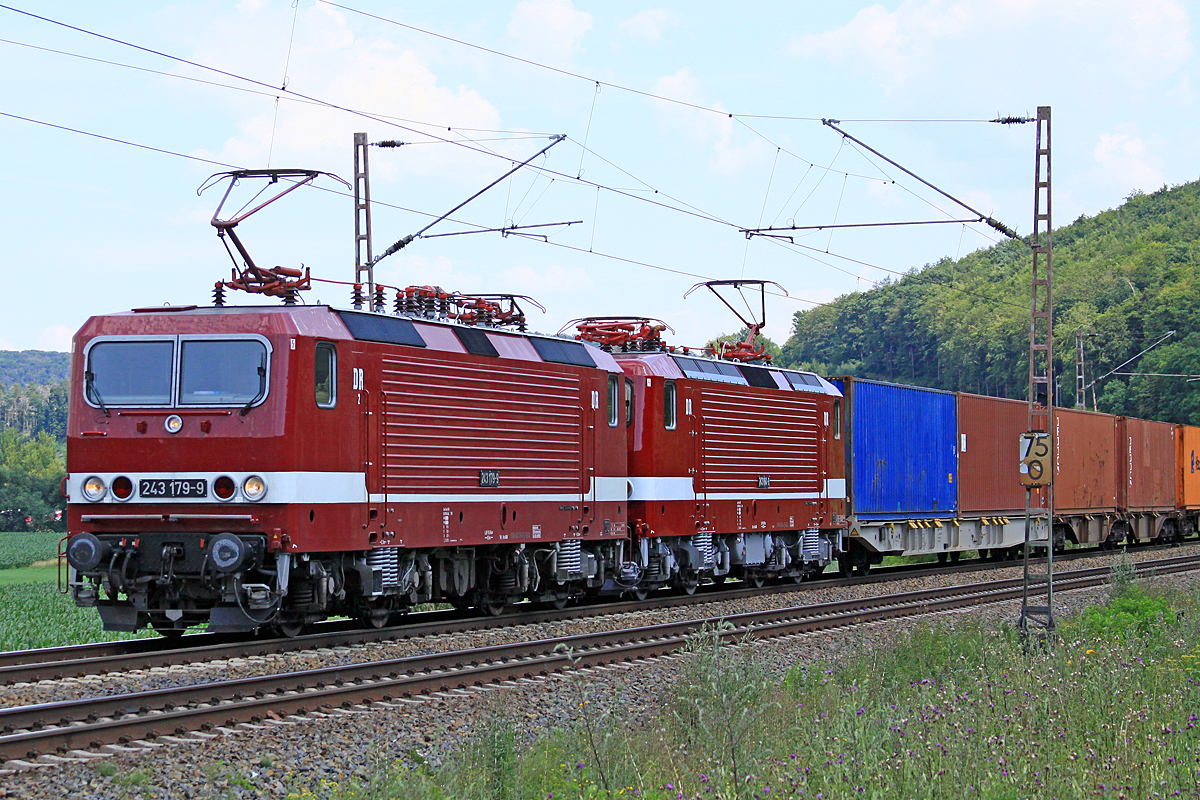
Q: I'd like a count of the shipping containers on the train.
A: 5